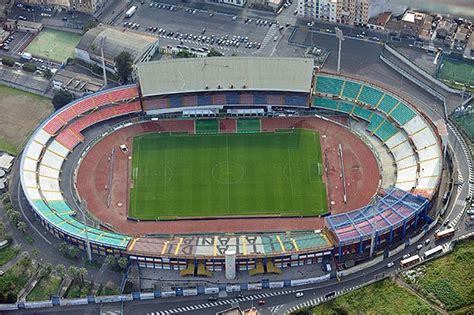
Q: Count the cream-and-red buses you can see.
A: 2